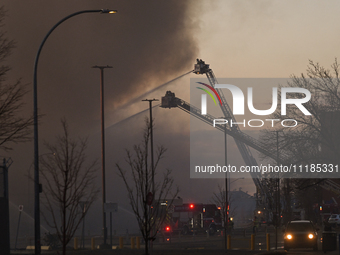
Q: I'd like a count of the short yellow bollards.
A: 8